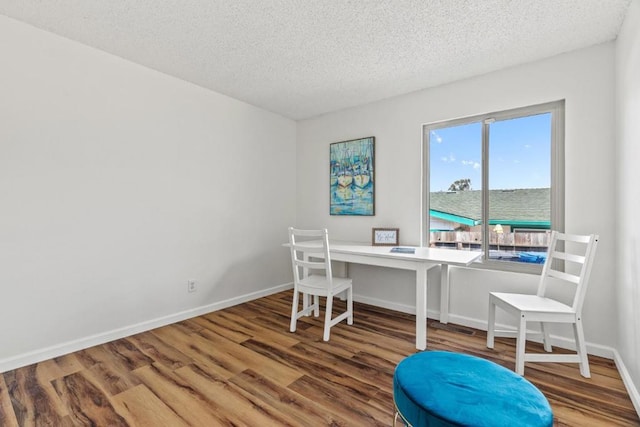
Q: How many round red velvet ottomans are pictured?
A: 0